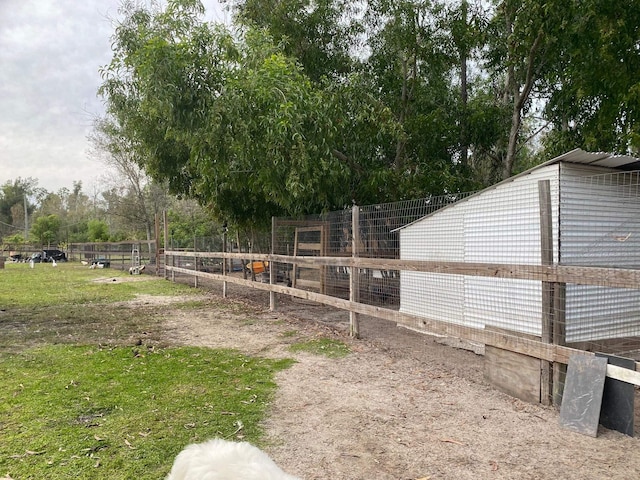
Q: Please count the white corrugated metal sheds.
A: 1